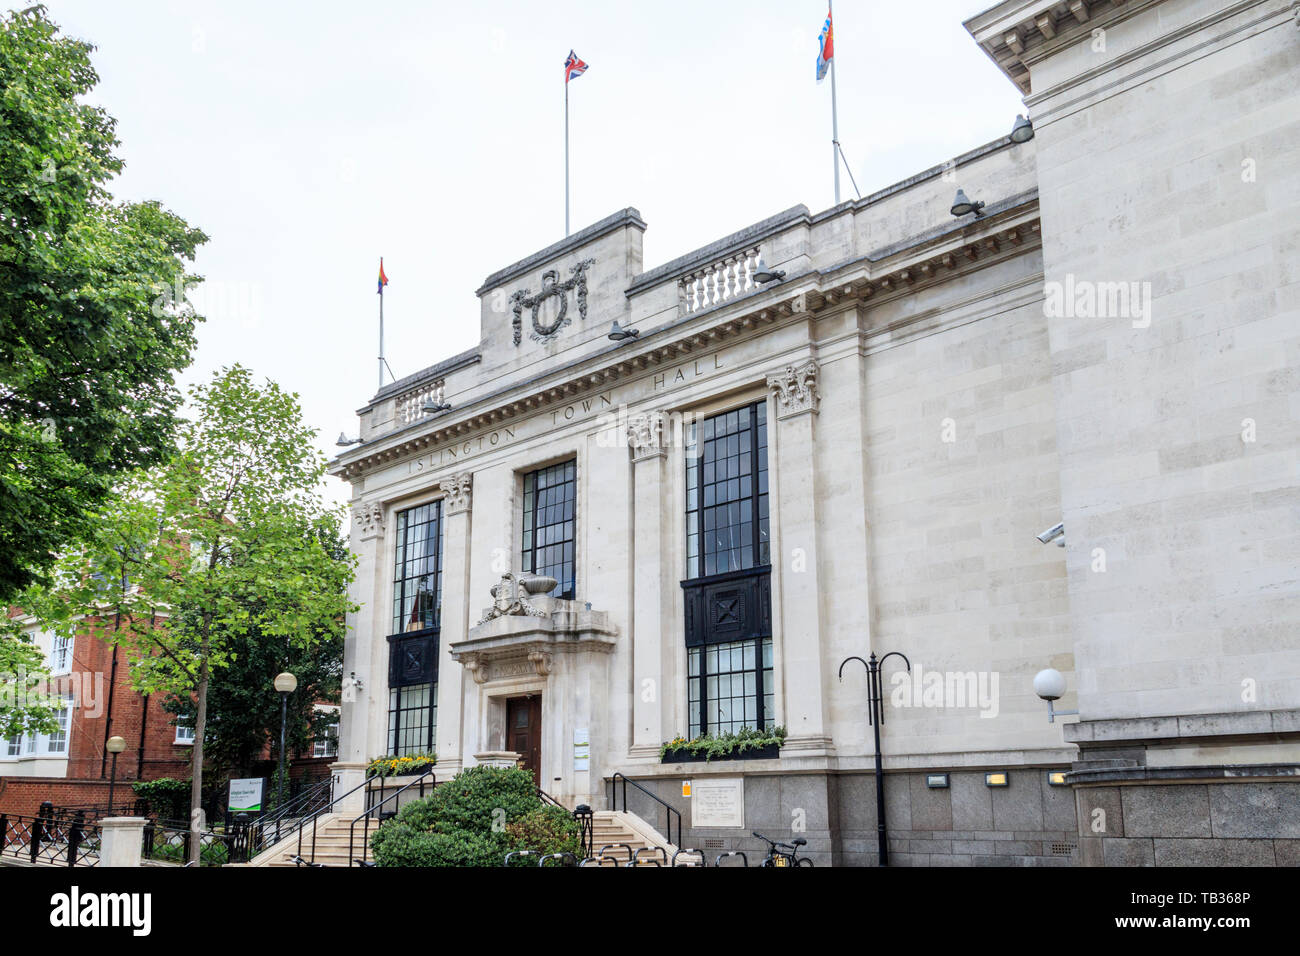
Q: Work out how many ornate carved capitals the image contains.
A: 4